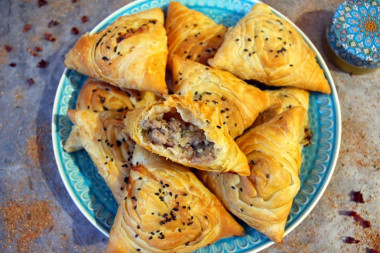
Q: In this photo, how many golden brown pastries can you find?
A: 10